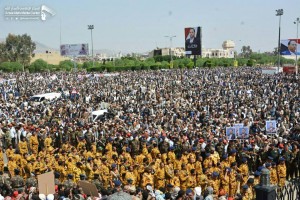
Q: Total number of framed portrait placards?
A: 4